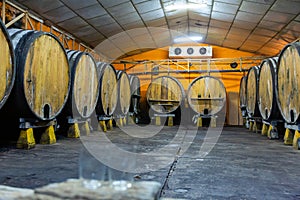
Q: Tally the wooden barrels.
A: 12